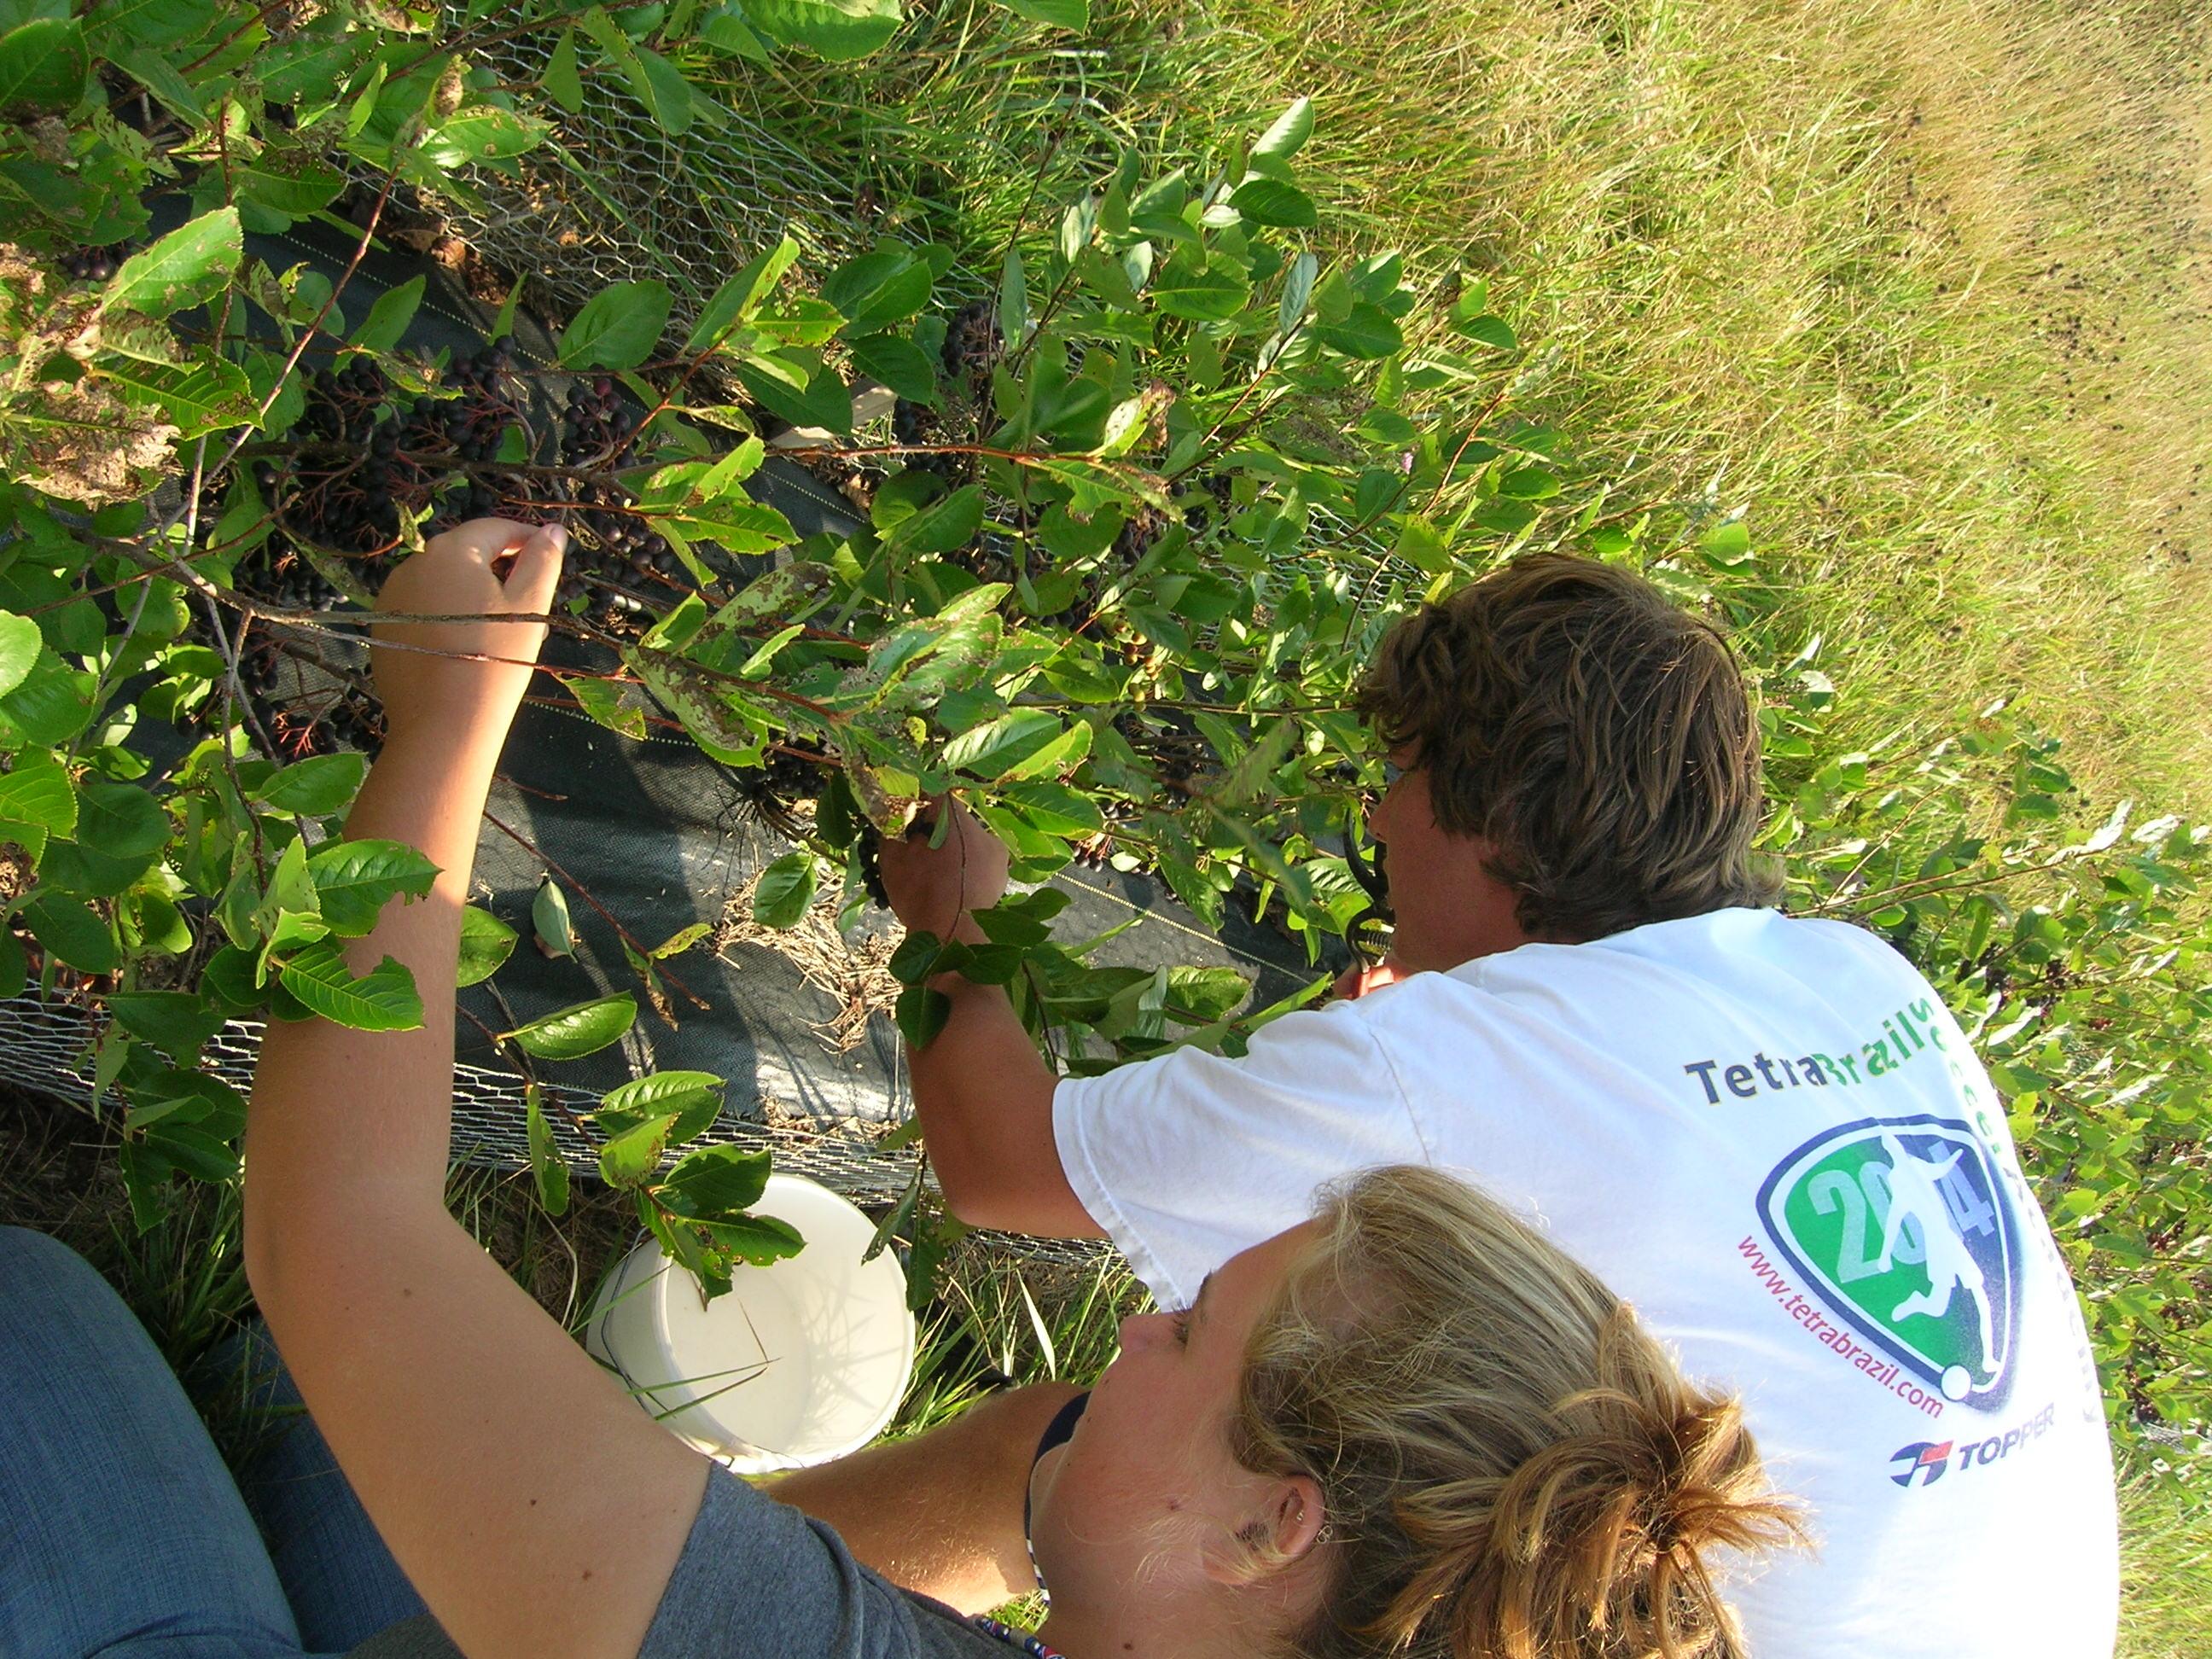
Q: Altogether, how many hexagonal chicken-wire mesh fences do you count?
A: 2